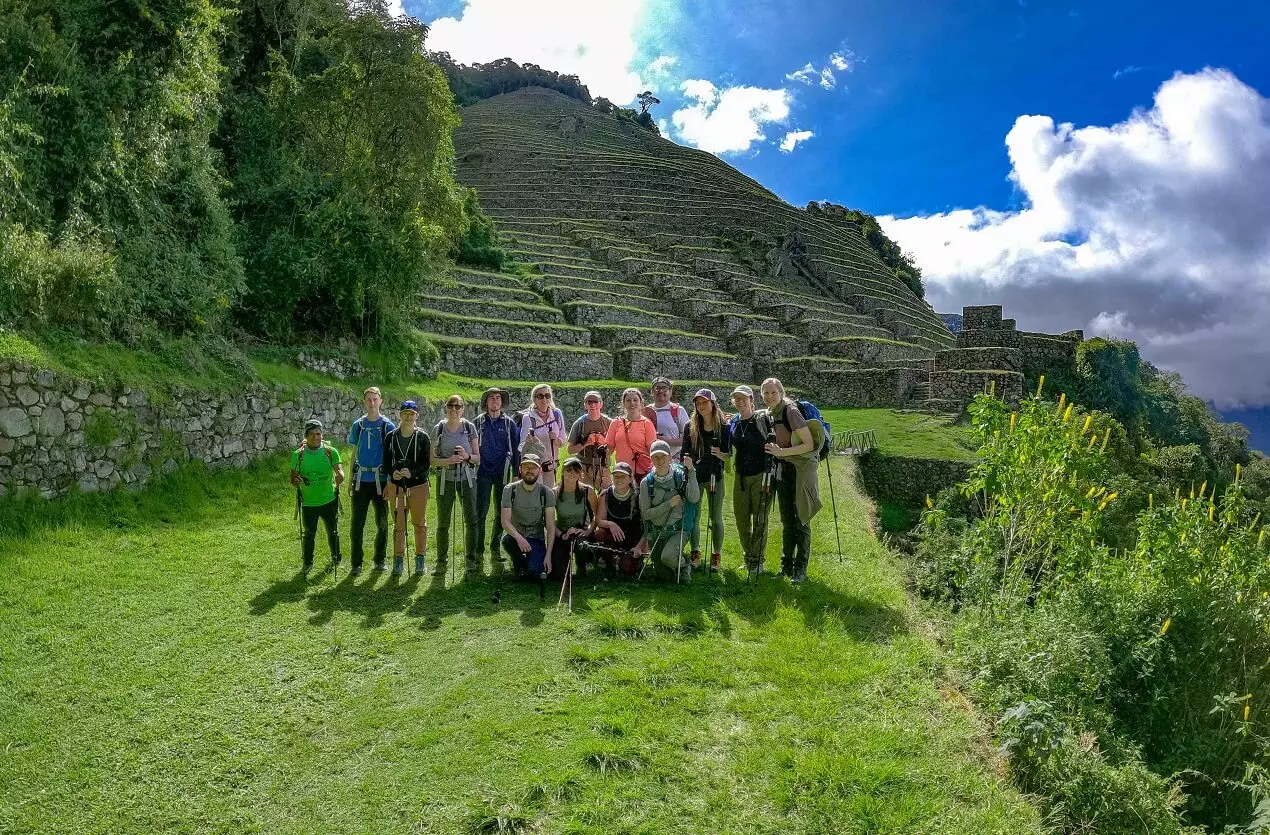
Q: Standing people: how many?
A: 12